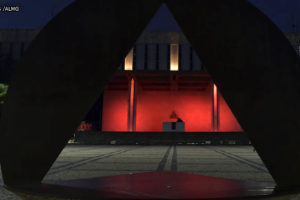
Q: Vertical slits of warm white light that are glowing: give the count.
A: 2